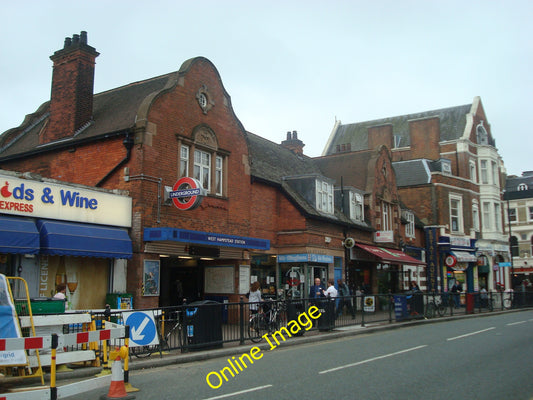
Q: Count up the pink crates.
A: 0